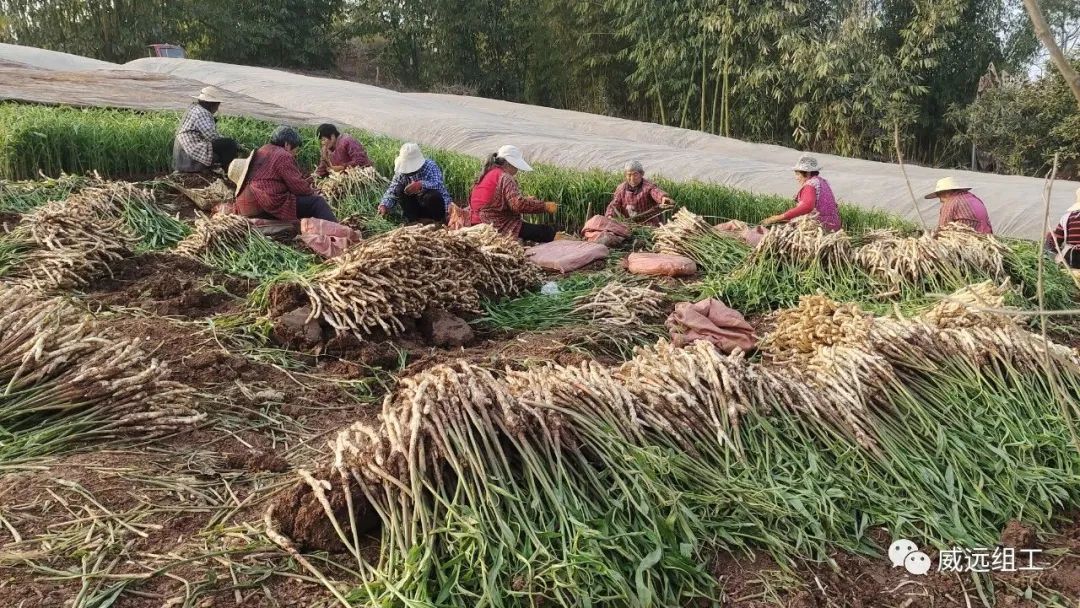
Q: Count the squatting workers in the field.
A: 9